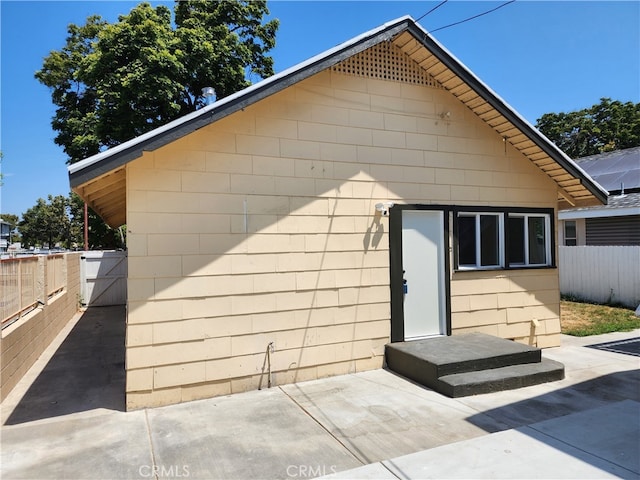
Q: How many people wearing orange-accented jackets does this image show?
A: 0